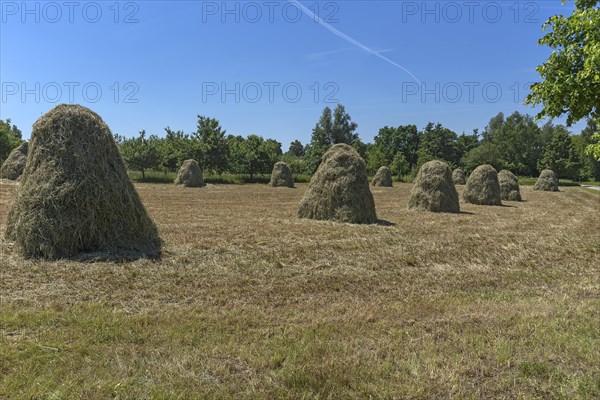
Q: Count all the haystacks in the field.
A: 11